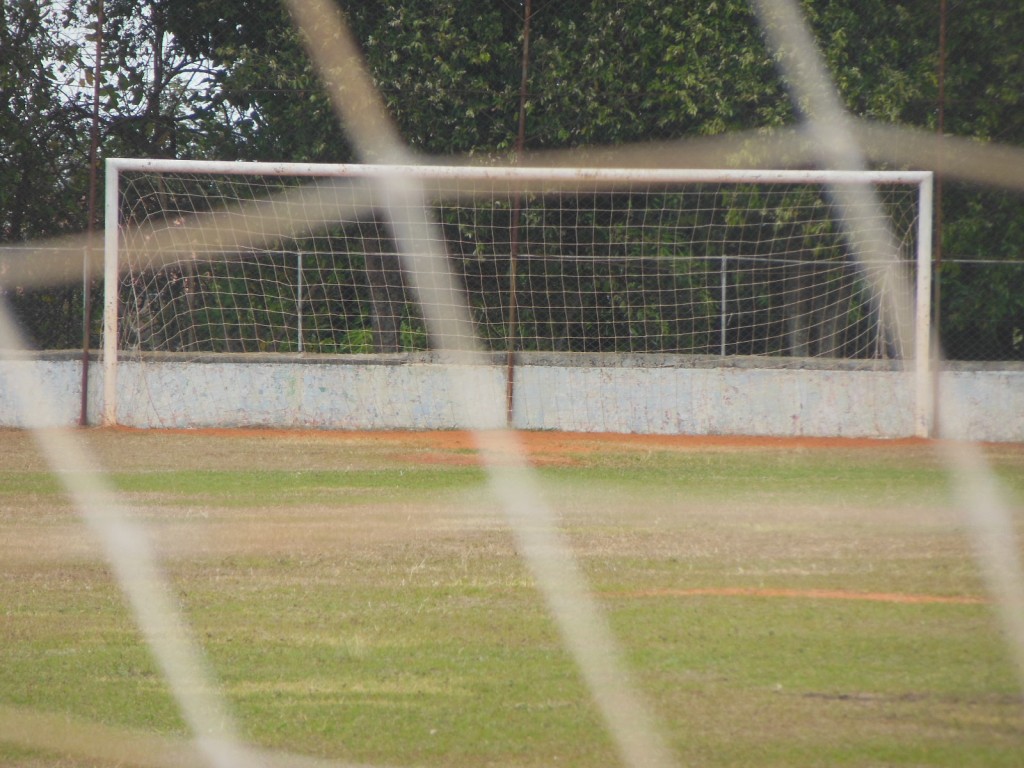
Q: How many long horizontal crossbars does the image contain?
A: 1